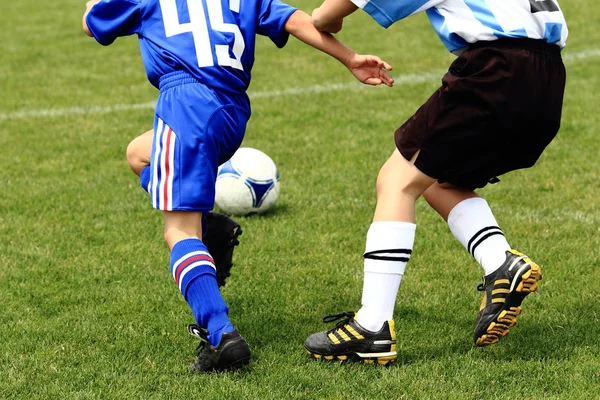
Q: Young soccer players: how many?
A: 2